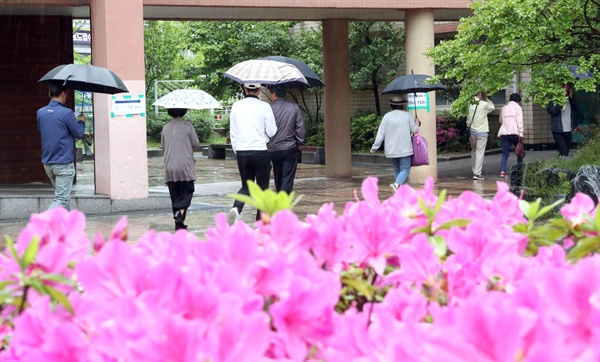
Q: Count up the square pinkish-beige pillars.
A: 1